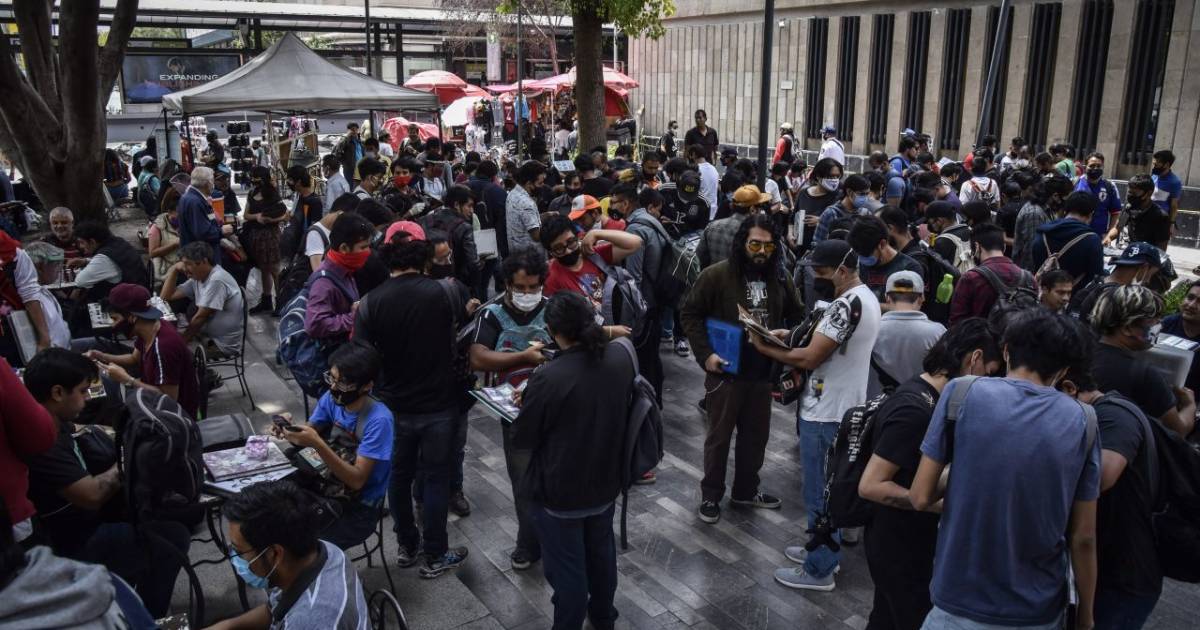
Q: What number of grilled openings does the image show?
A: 9